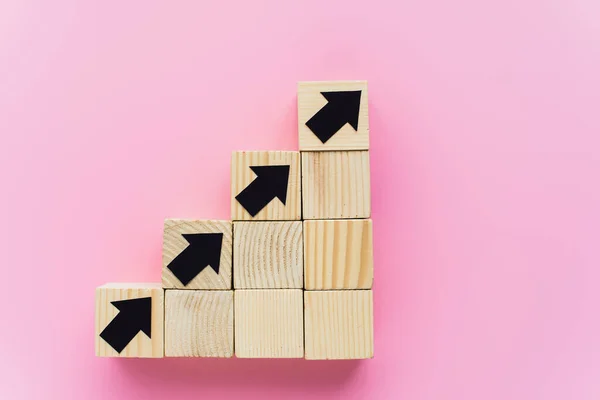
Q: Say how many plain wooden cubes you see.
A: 6